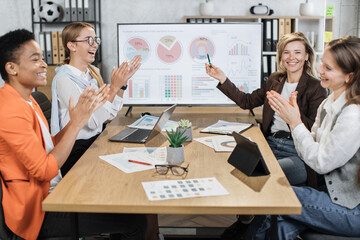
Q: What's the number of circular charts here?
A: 3